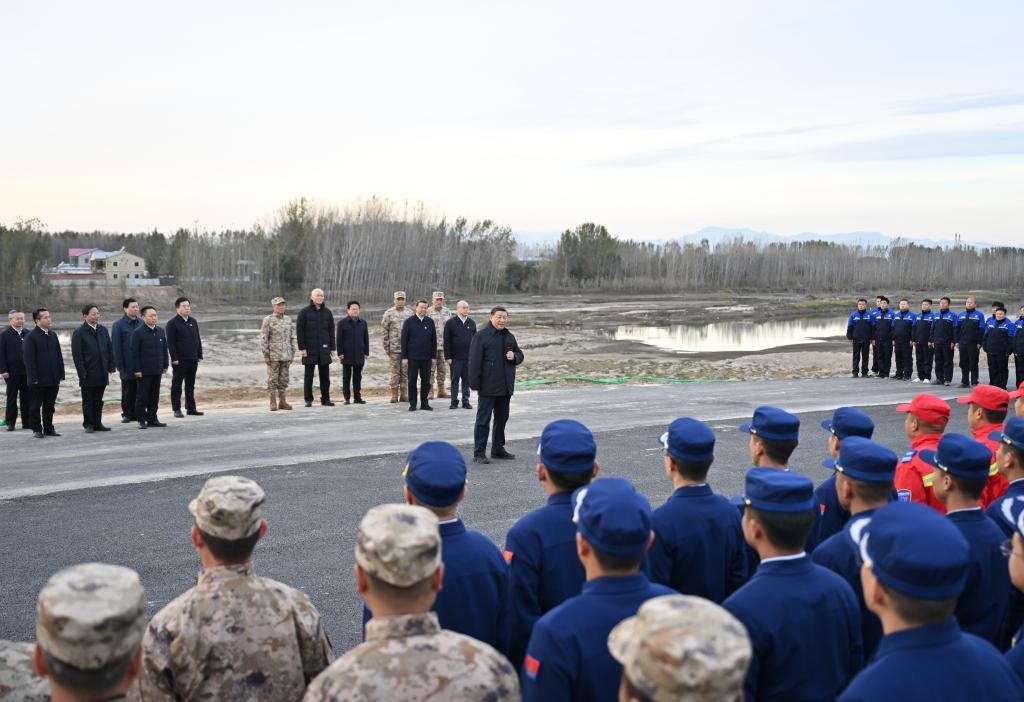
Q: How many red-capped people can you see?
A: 3